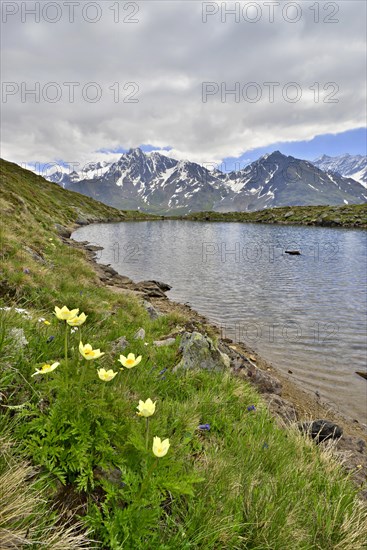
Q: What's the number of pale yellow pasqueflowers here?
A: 8